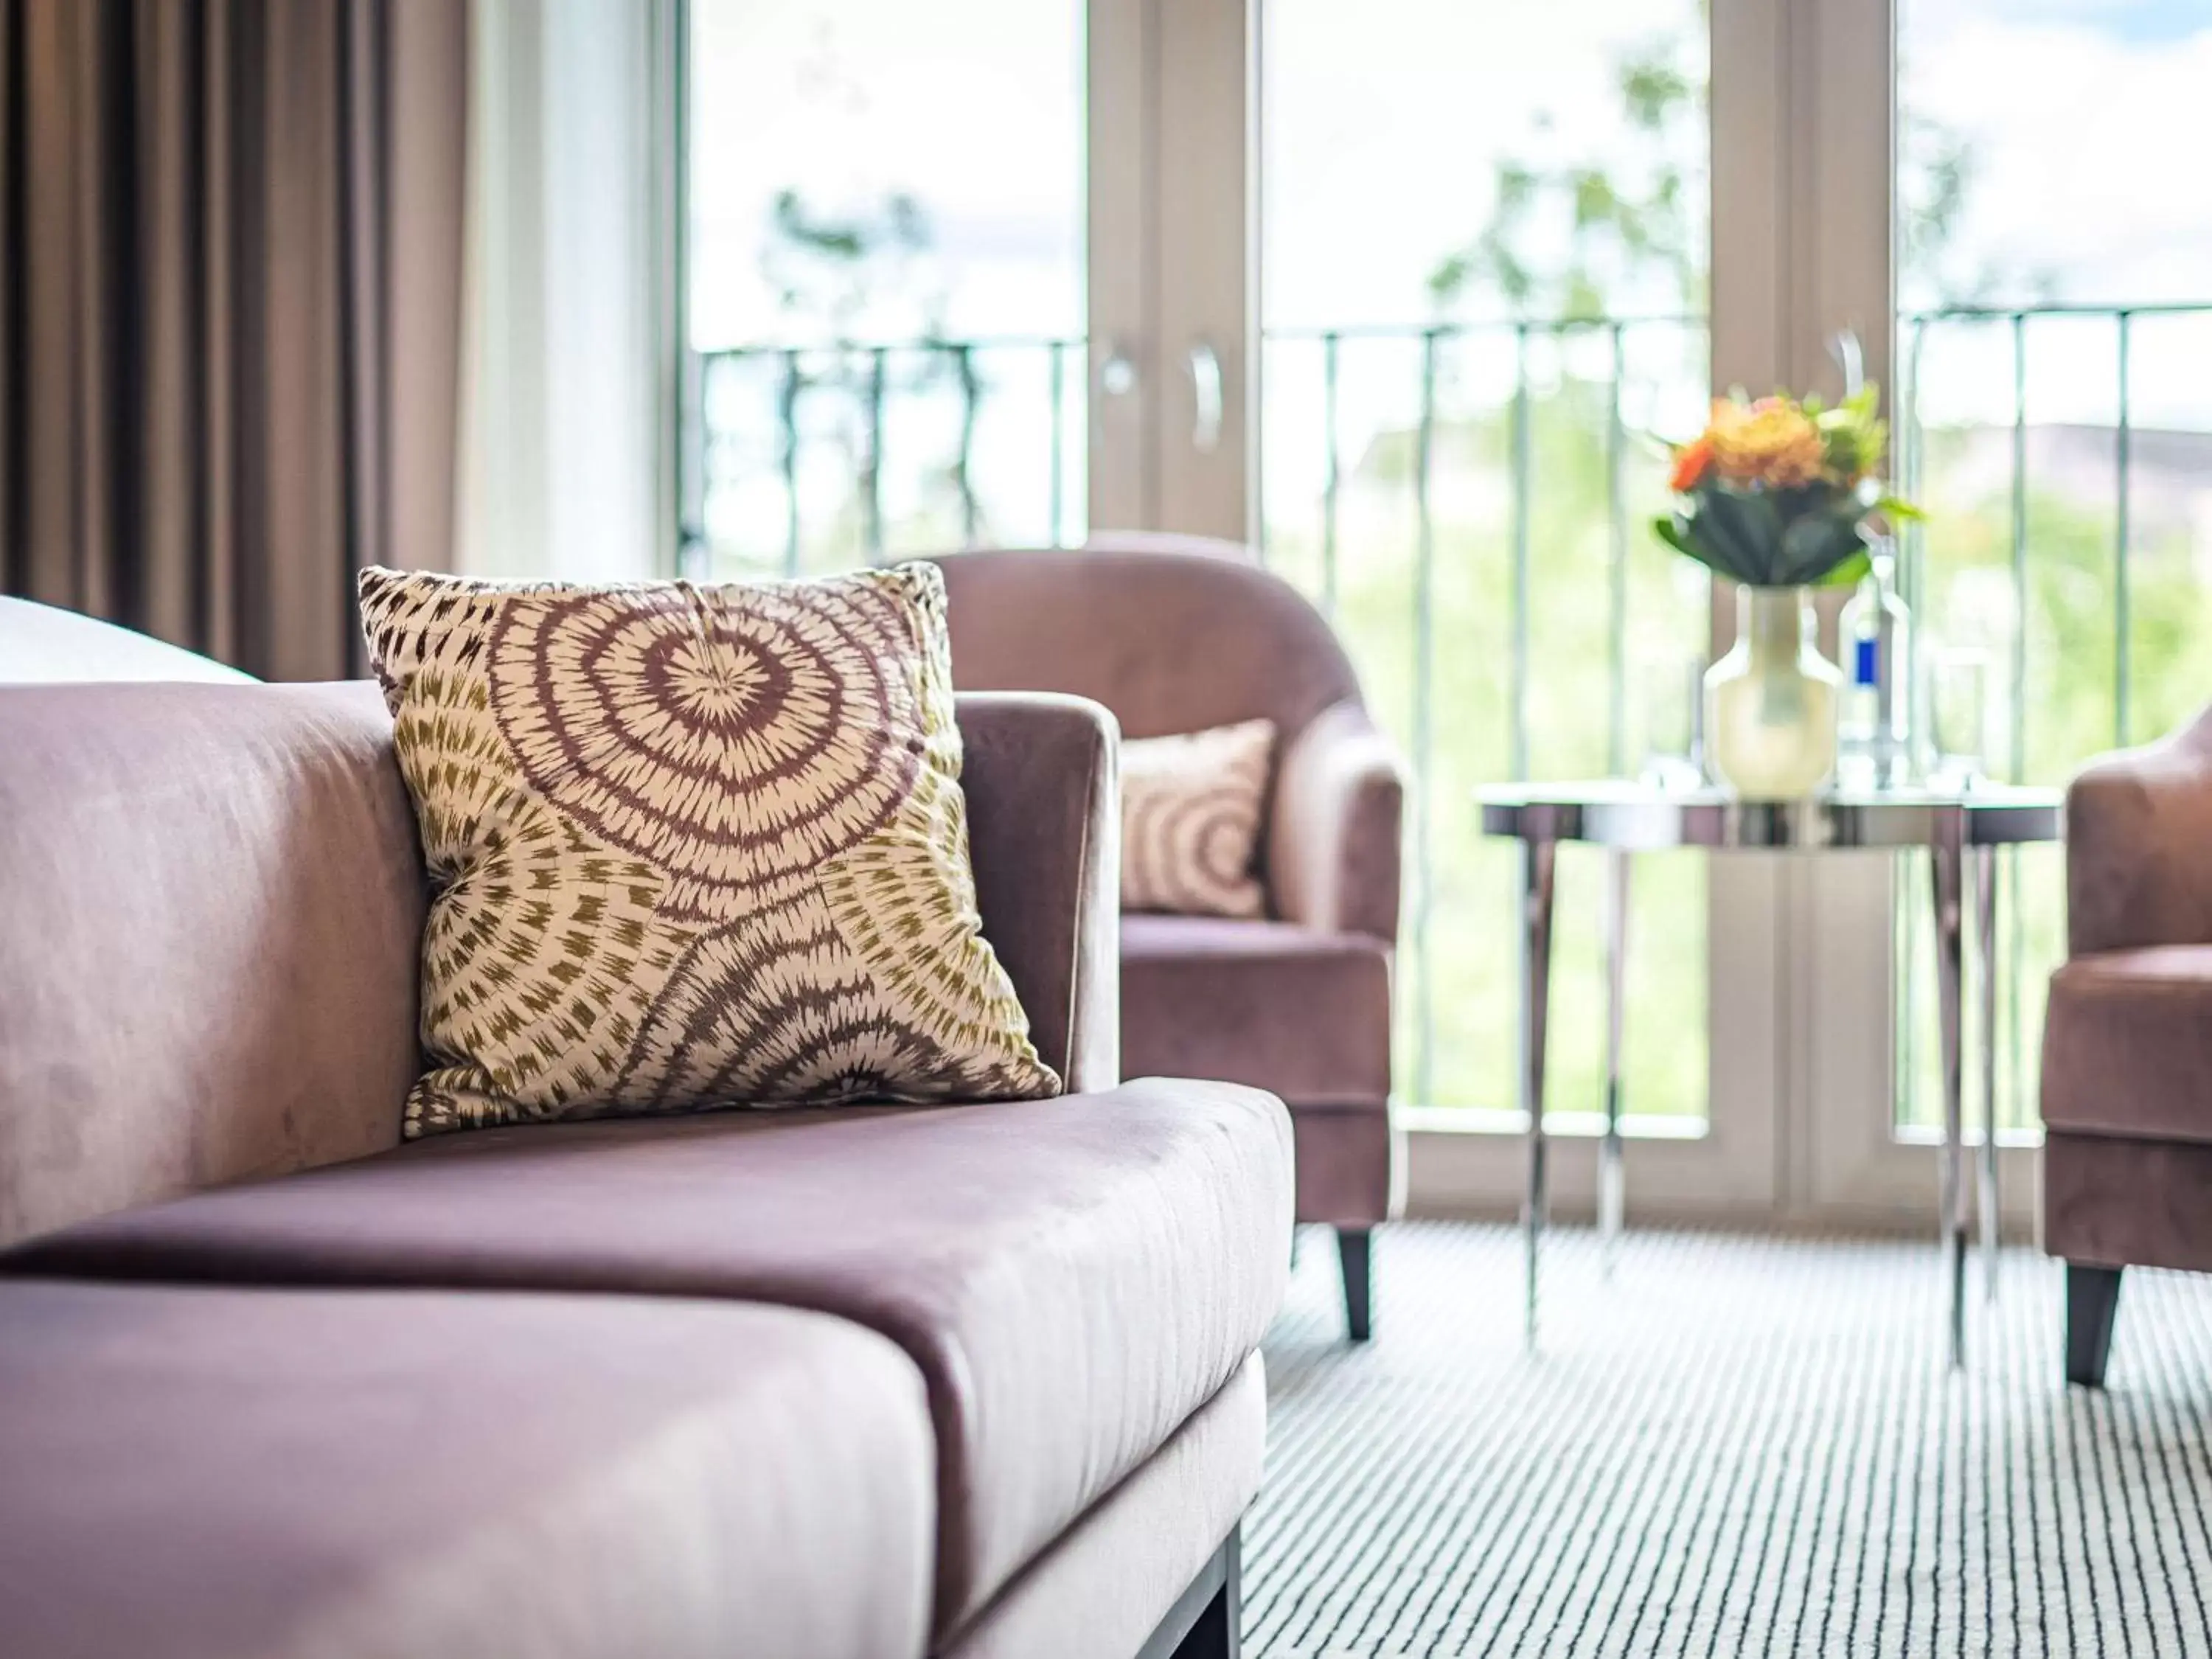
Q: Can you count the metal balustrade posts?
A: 12